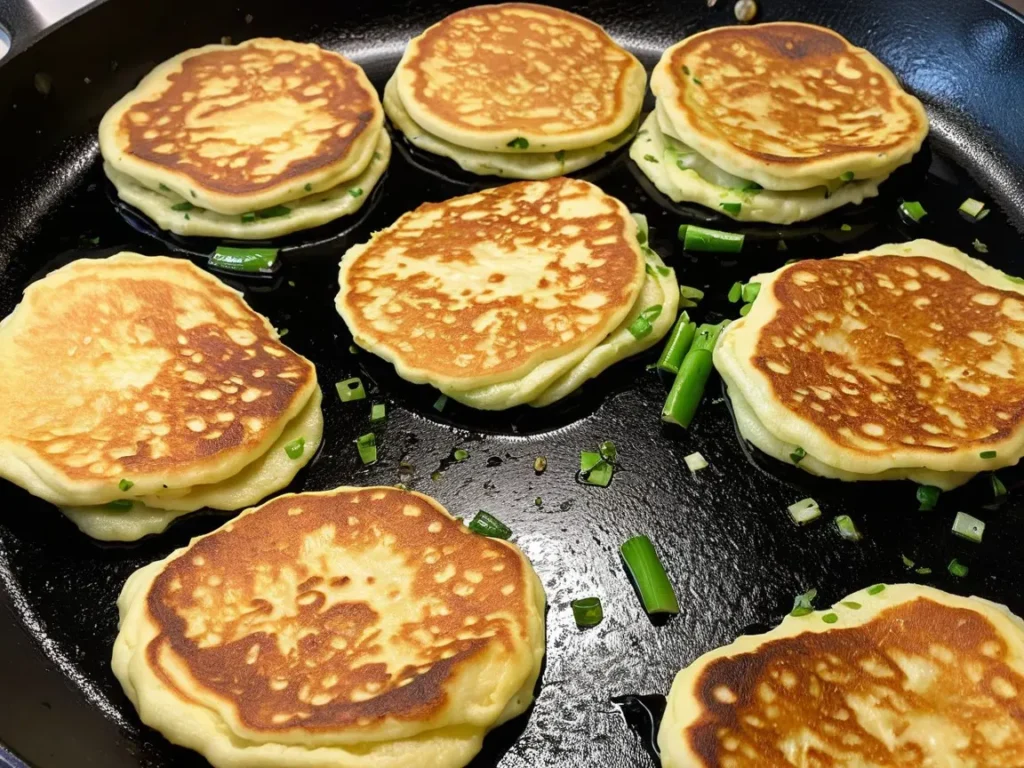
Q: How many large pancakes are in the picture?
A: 8